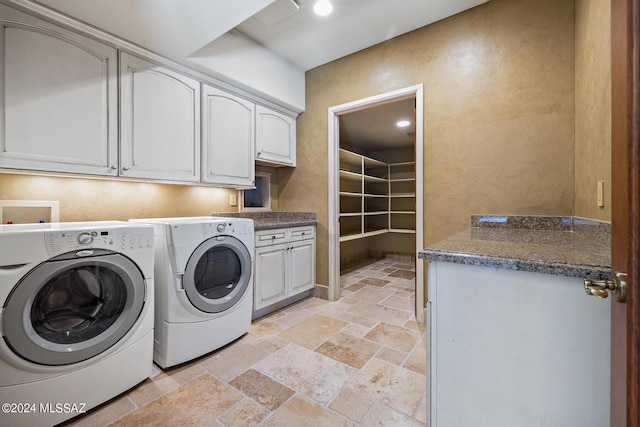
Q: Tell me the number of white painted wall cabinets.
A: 4